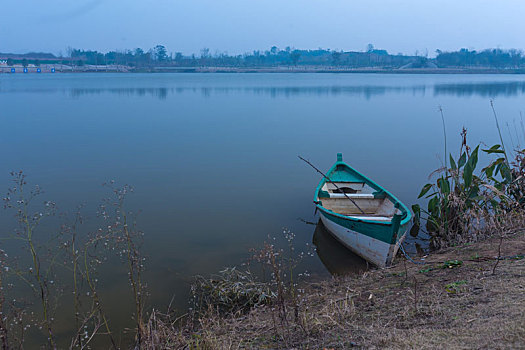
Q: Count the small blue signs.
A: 4